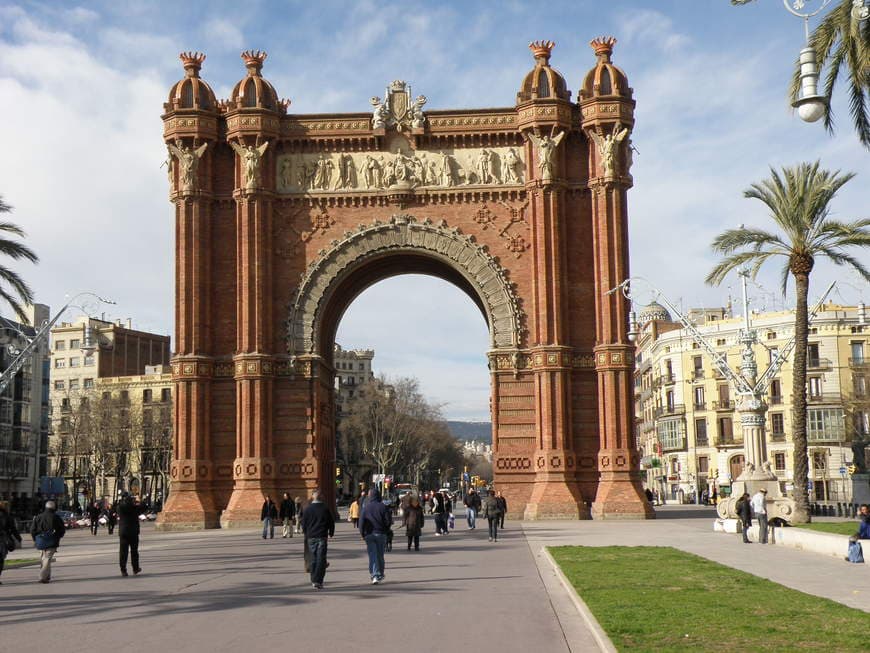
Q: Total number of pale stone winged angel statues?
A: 4